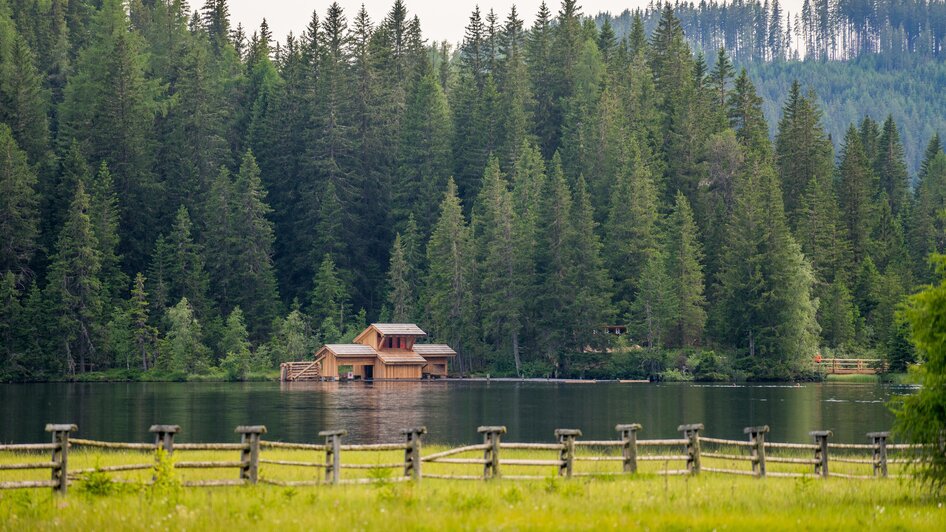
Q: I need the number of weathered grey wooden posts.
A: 12